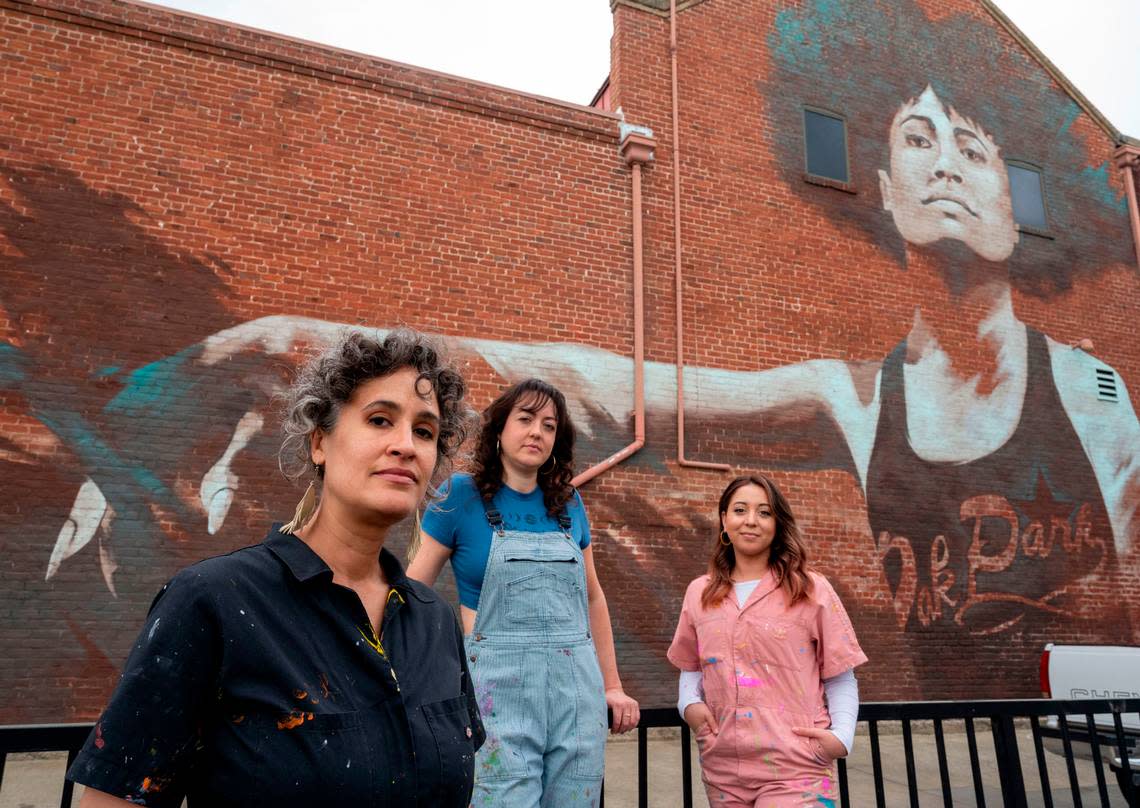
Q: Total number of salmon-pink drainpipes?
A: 3